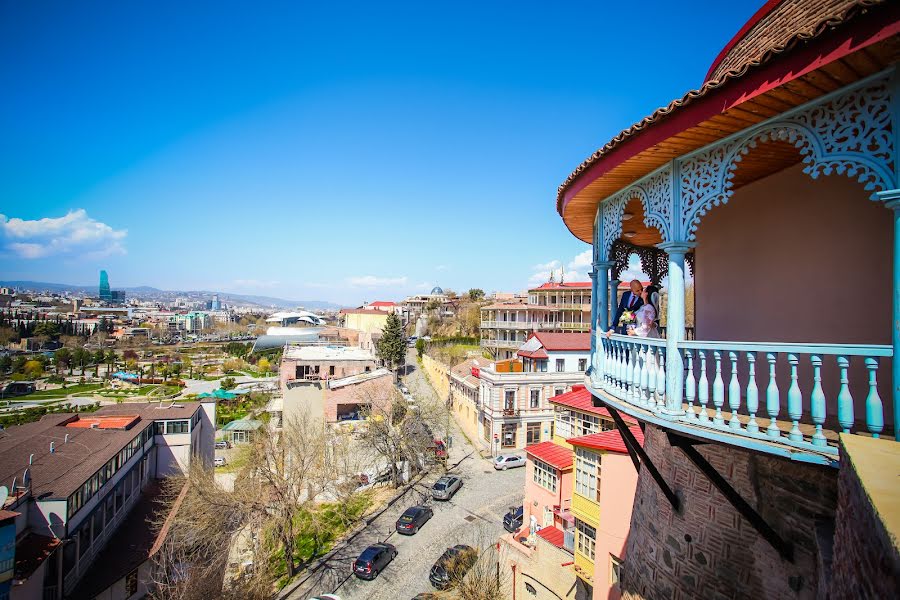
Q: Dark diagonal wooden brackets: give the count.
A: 3